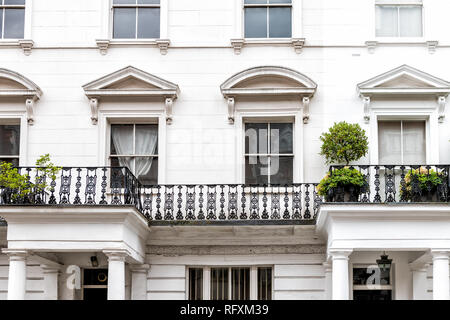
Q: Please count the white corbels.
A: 14